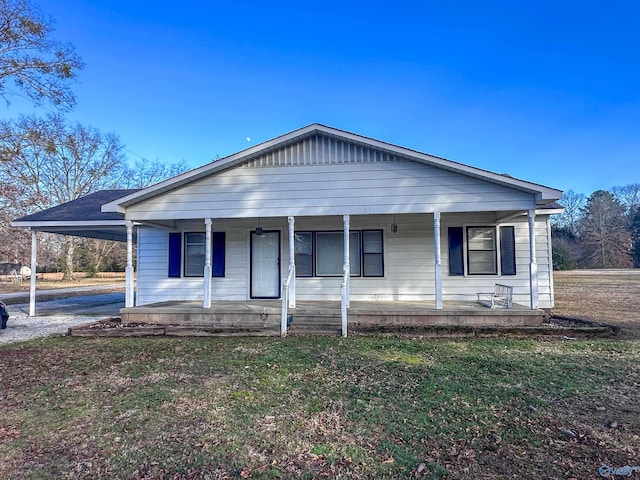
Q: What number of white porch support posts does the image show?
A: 6